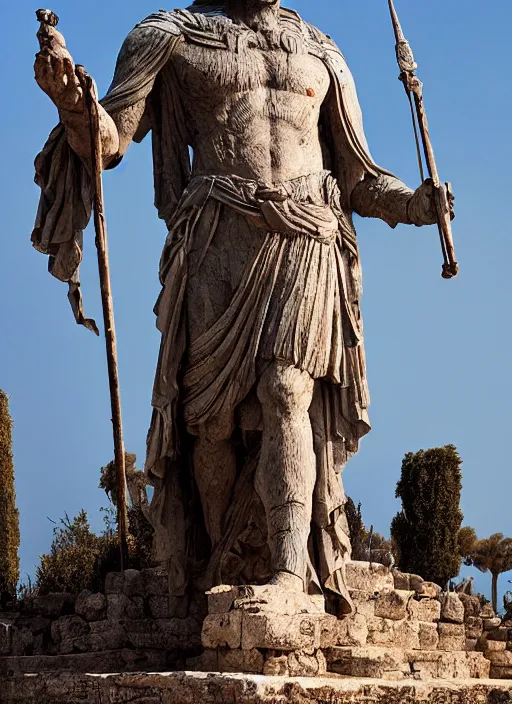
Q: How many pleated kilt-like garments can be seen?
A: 1